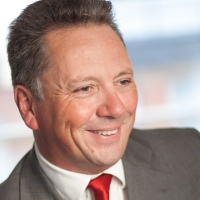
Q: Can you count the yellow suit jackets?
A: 0